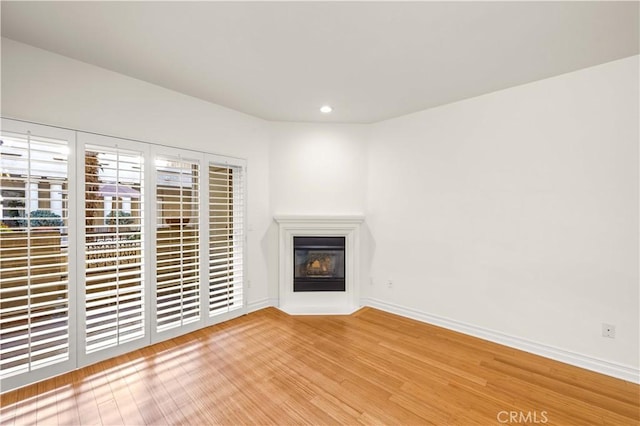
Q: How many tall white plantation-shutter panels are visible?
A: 4